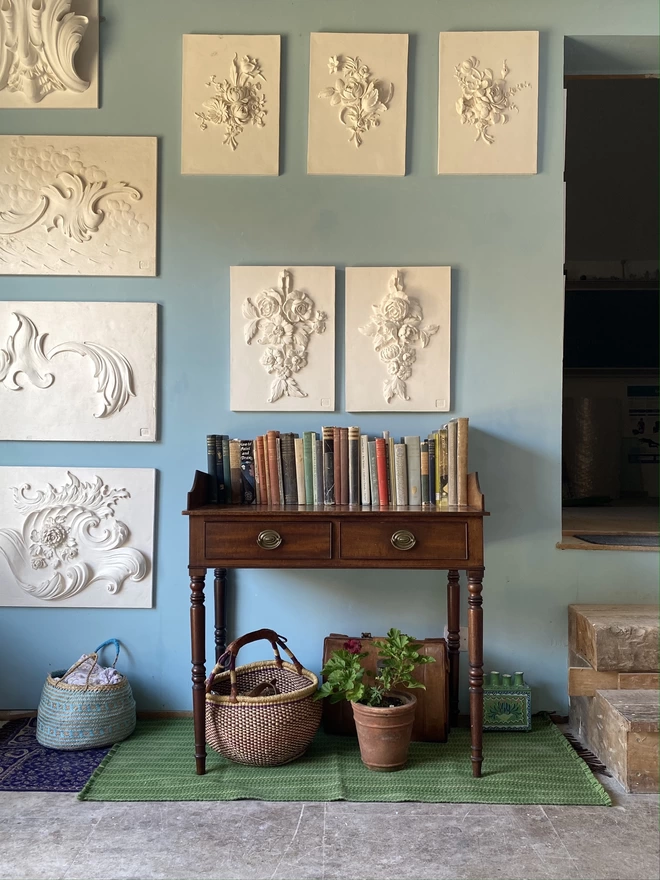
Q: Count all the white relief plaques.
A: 9